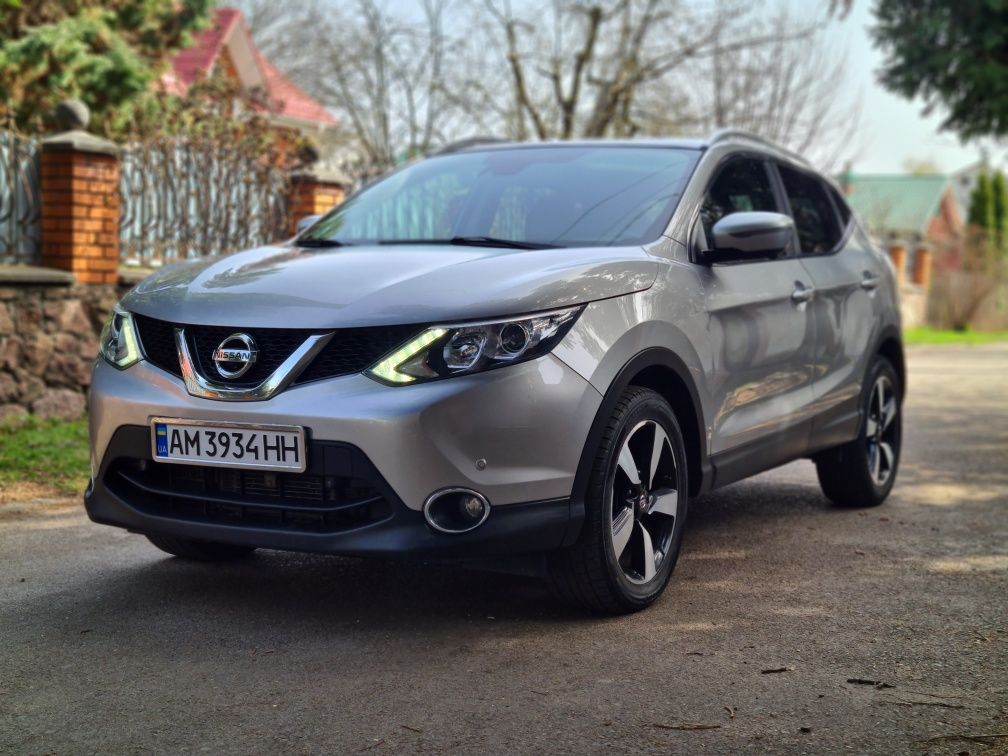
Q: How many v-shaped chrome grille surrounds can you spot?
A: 1